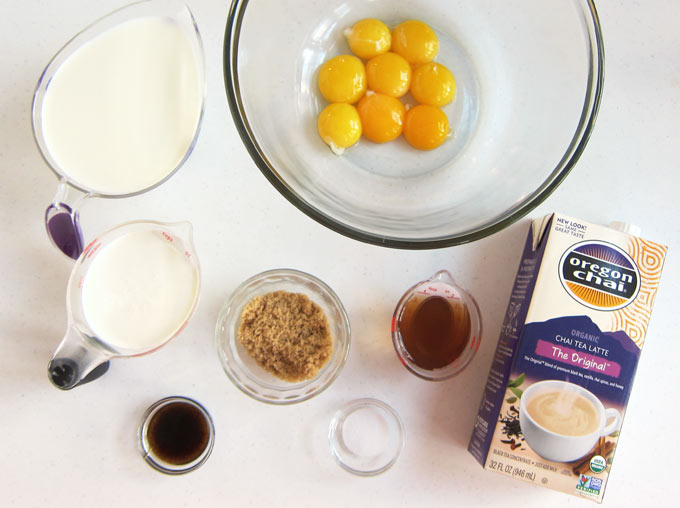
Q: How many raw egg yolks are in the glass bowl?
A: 8